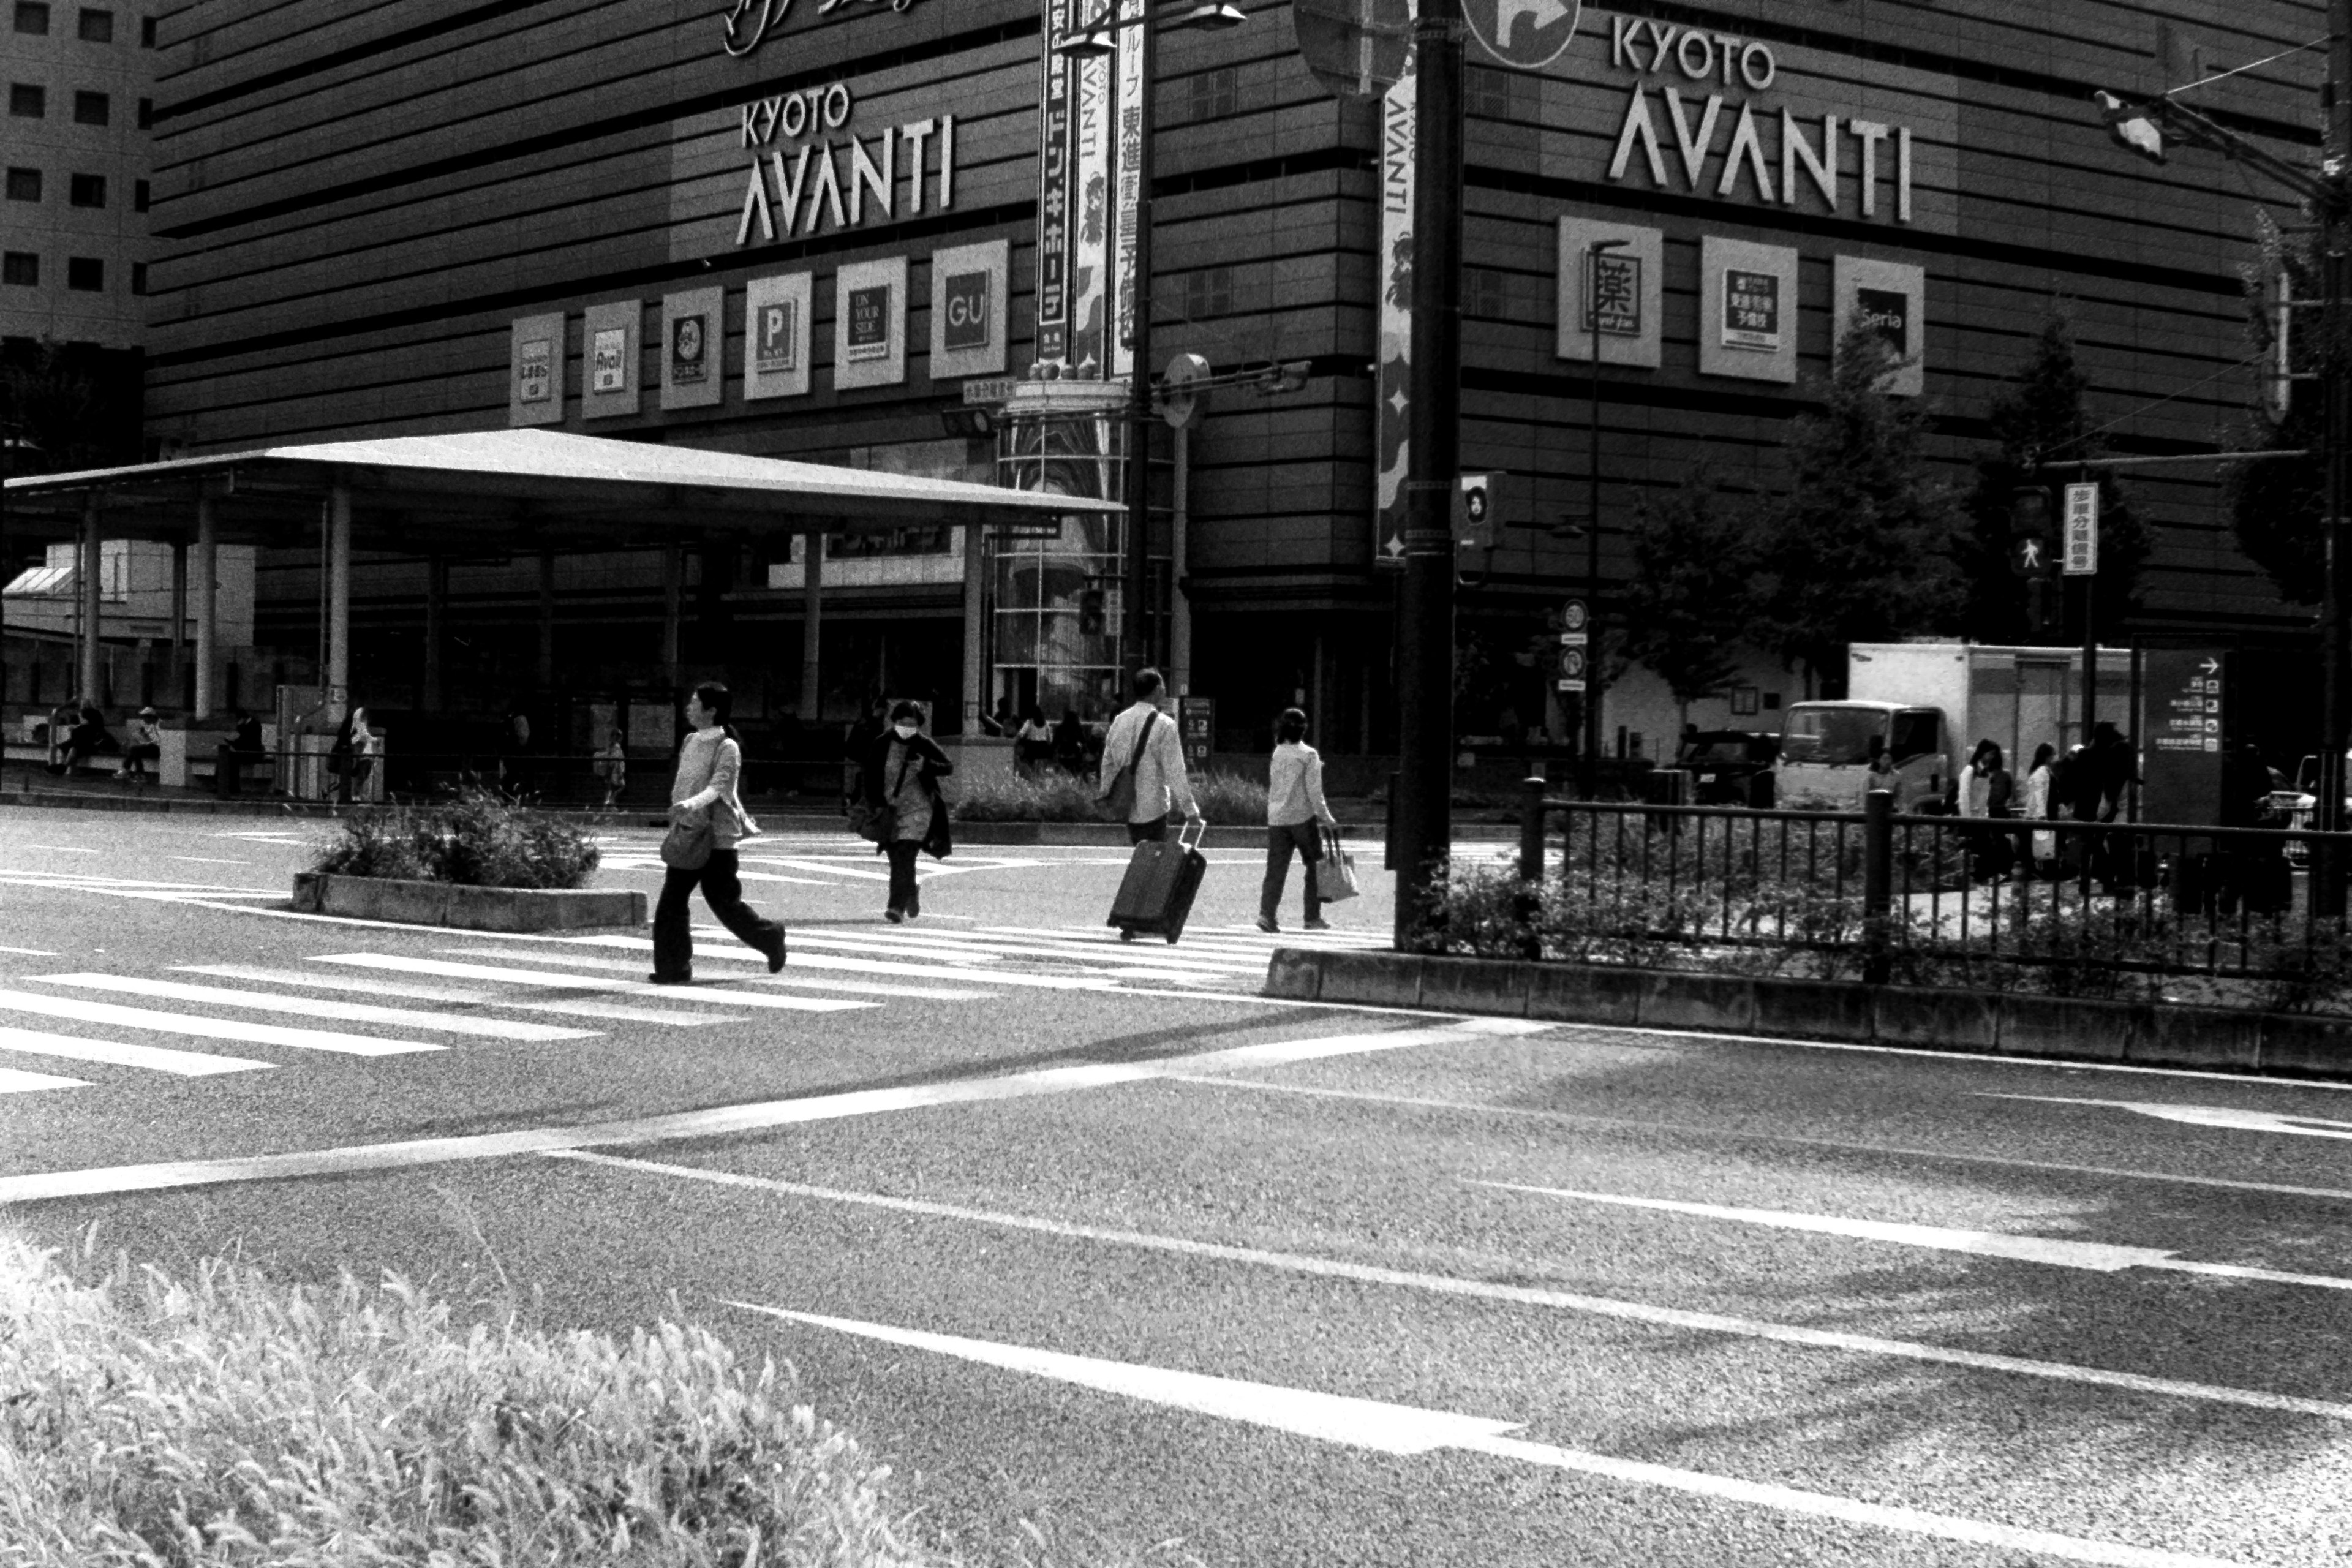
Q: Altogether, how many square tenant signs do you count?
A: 9